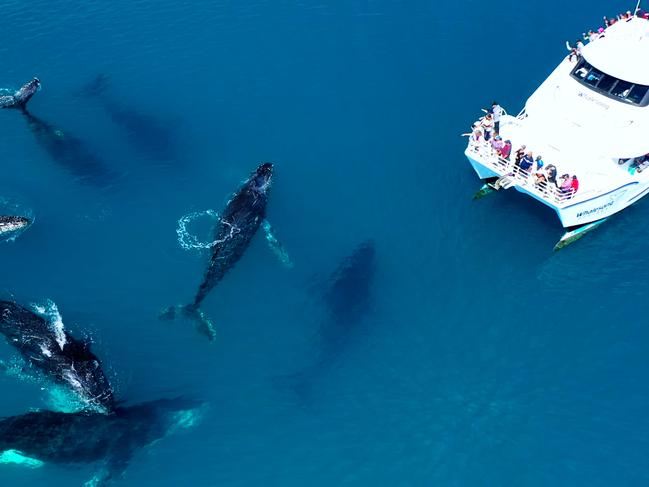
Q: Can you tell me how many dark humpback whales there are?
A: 7